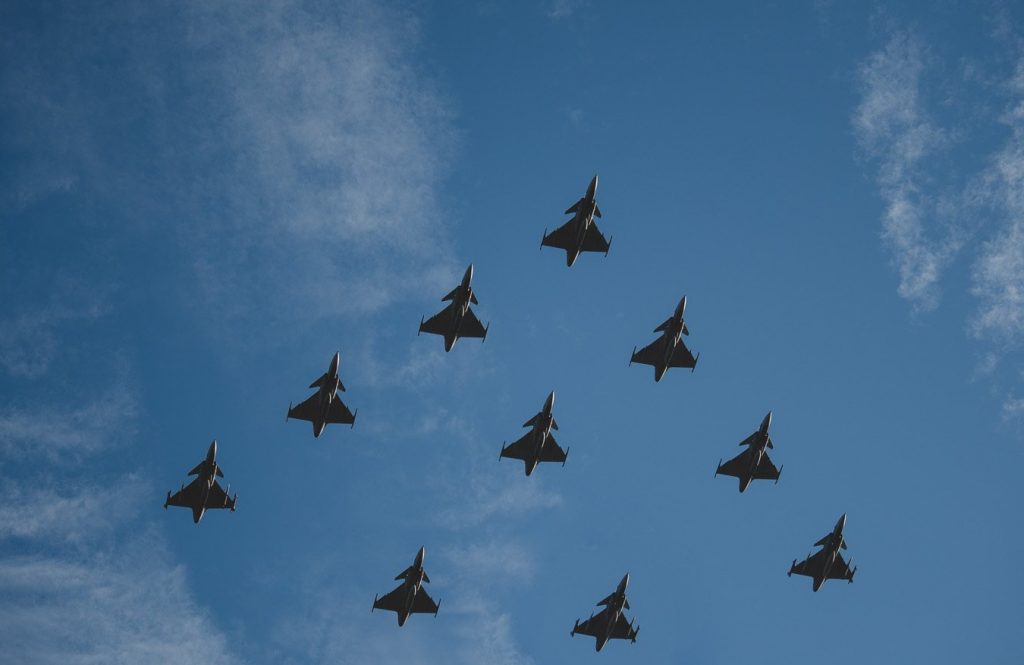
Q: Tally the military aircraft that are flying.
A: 10